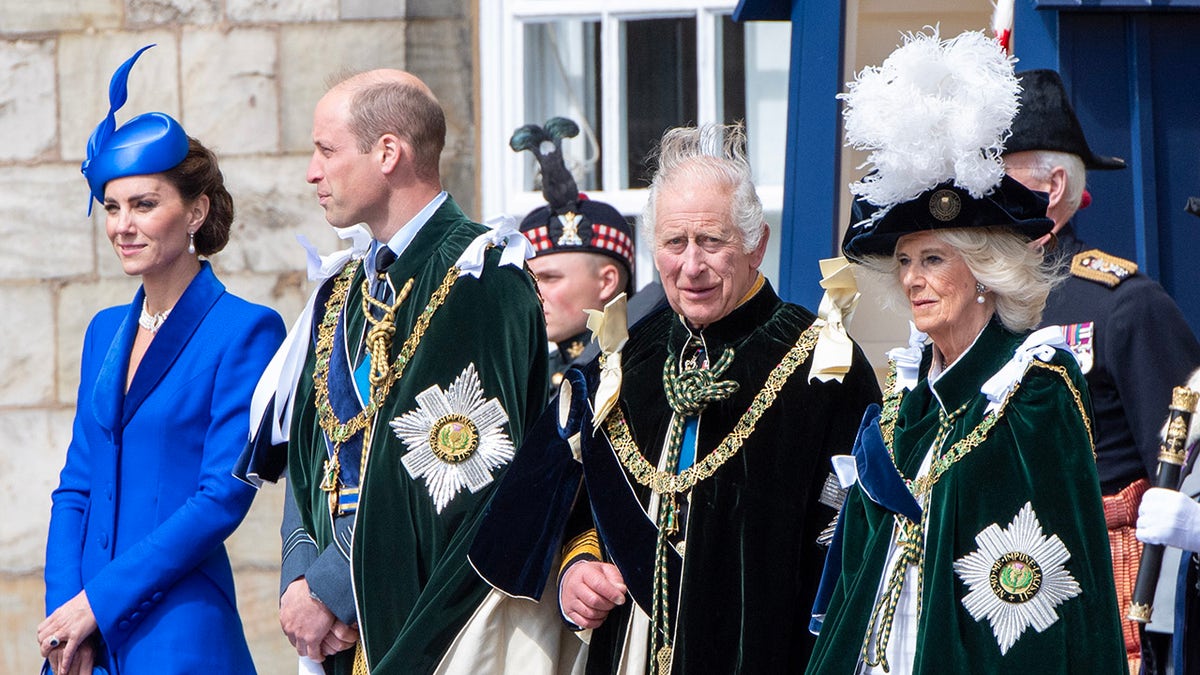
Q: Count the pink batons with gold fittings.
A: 0